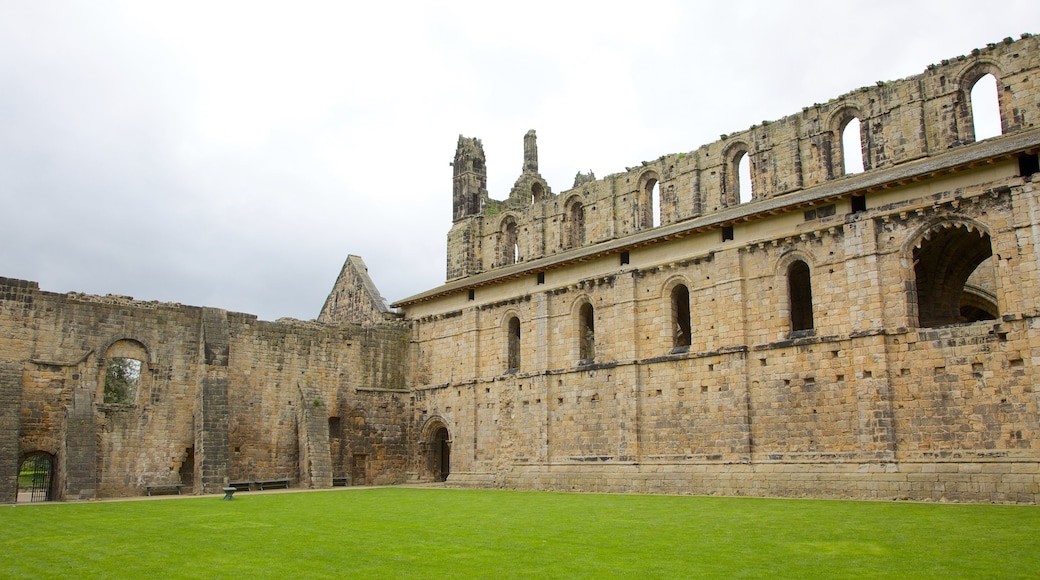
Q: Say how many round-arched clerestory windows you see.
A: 6